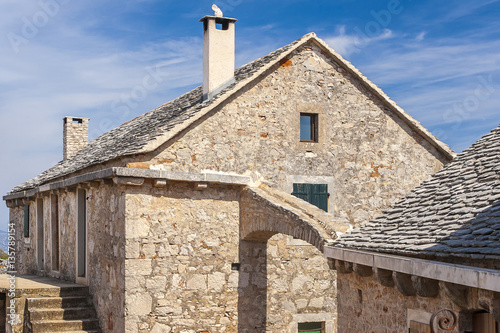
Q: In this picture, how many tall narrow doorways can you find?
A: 3